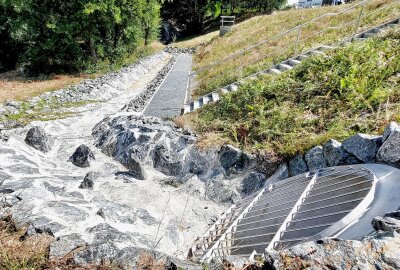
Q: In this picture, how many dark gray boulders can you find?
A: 3